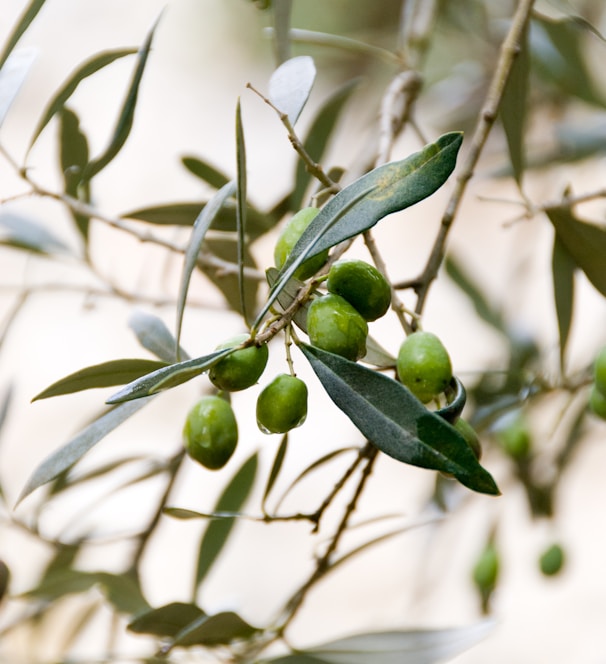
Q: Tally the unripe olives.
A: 13